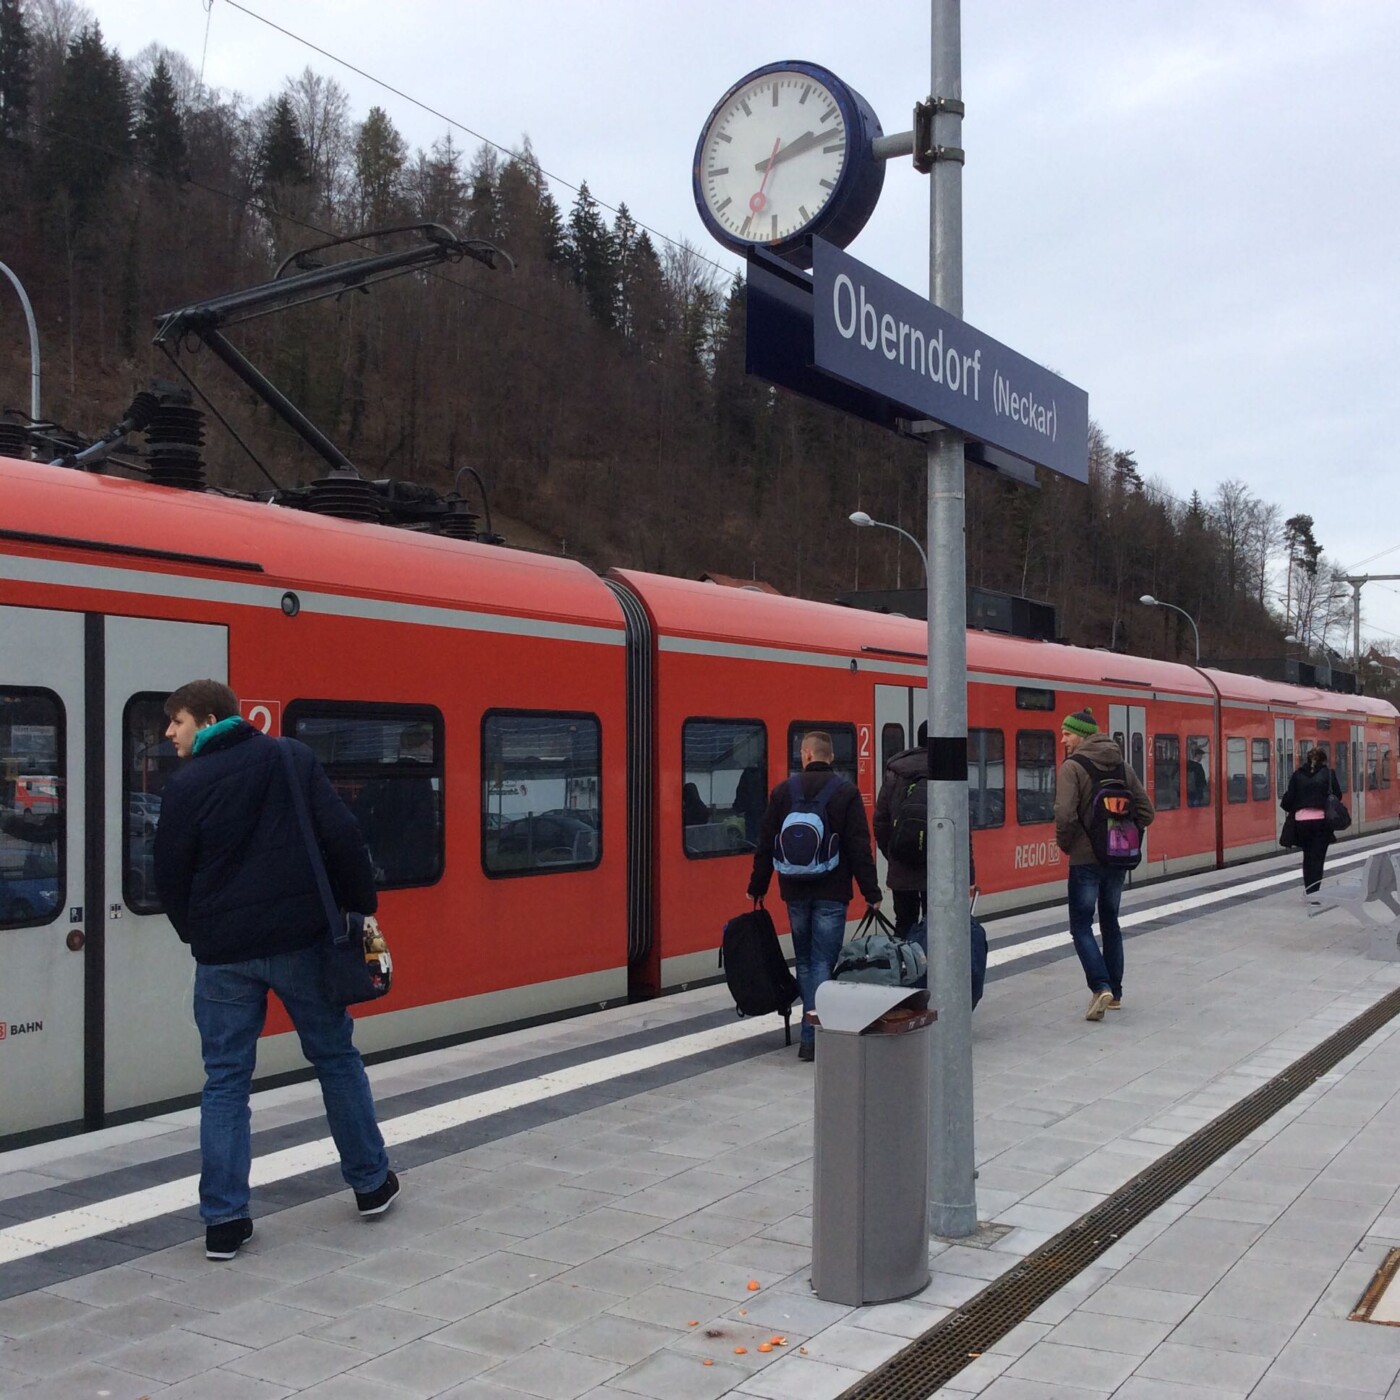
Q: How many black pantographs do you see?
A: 1